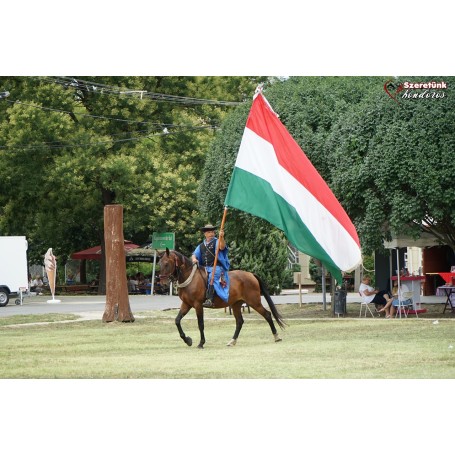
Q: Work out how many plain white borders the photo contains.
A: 2